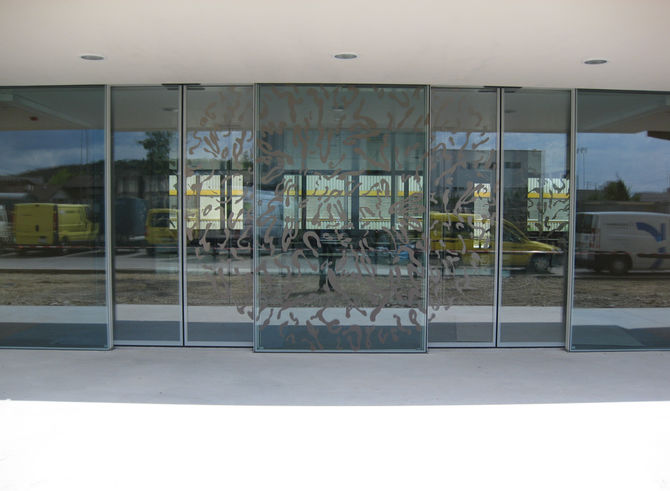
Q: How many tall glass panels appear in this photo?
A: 7